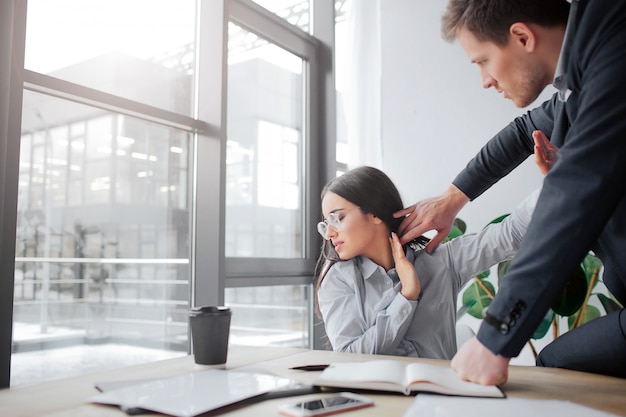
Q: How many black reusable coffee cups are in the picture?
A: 1